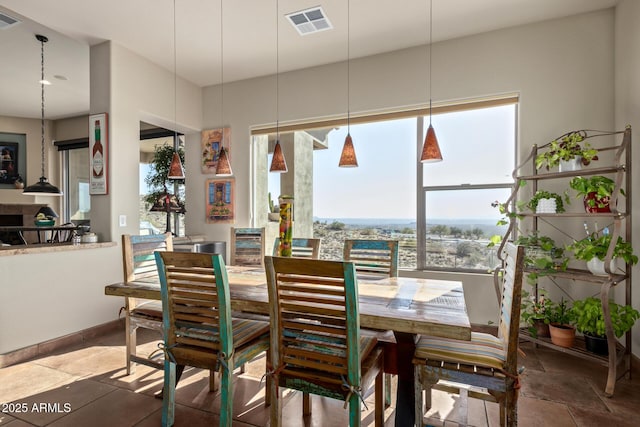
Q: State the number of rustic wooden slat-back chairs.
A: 7